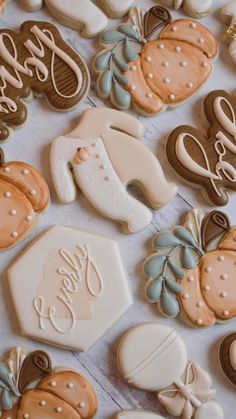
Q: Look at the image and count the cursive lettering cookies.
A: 3